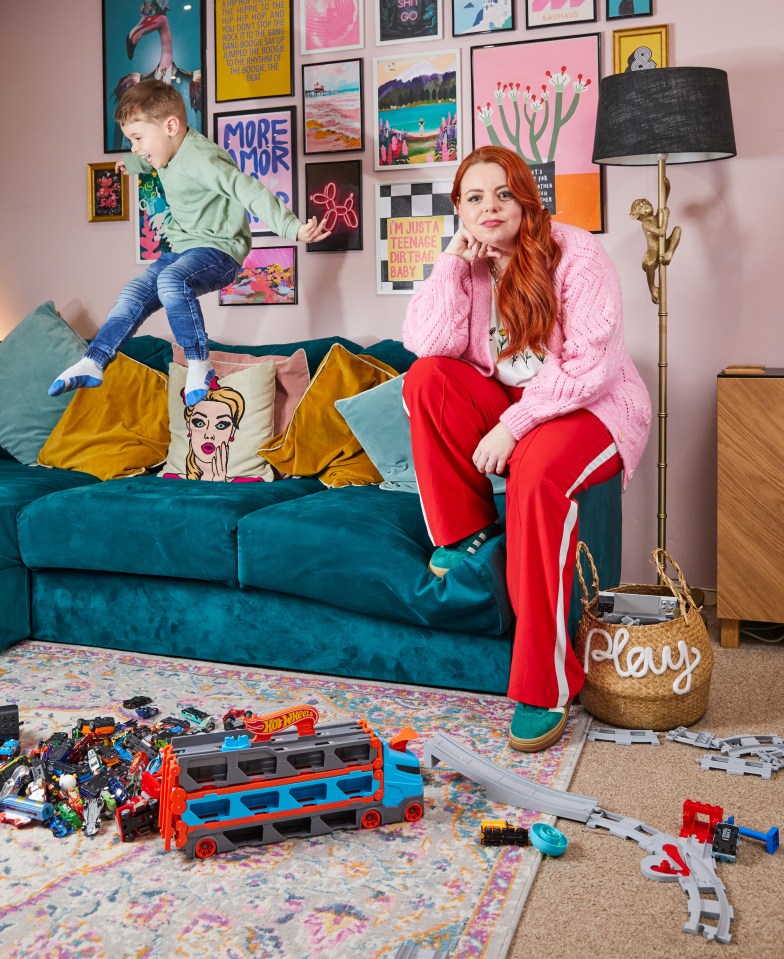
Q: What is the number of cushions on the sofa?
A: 6